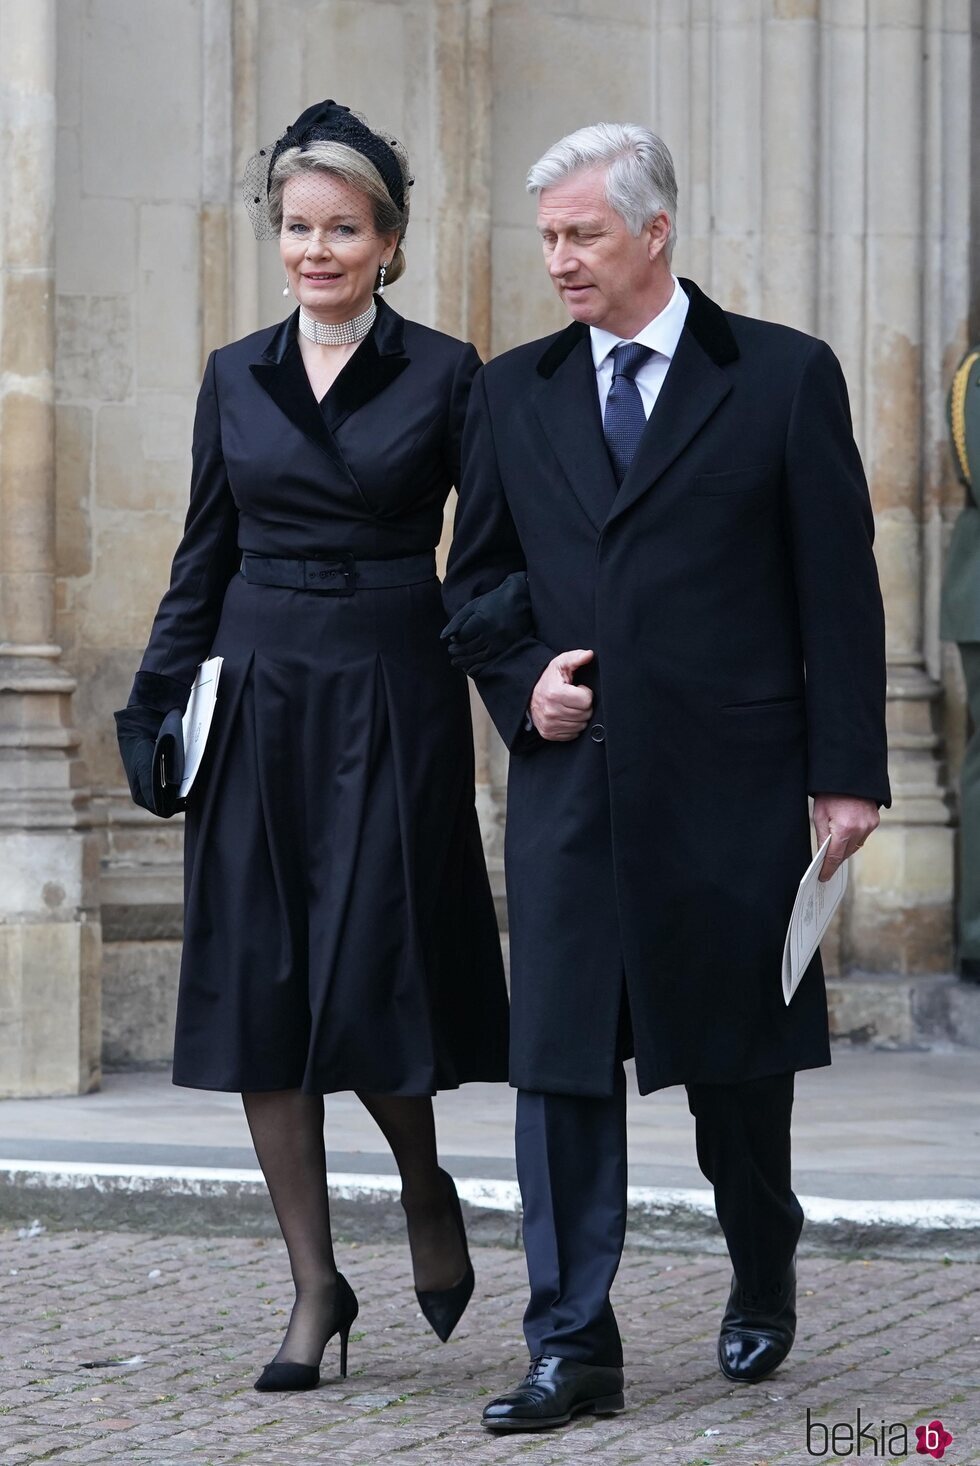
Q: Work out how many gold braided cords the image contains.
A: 1